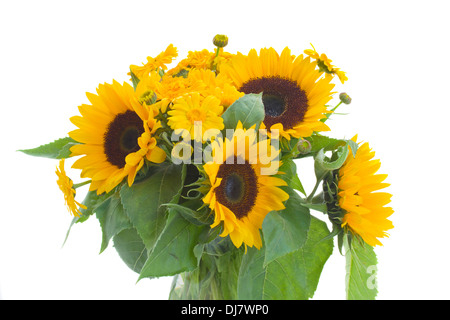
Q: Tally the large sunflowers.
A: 4